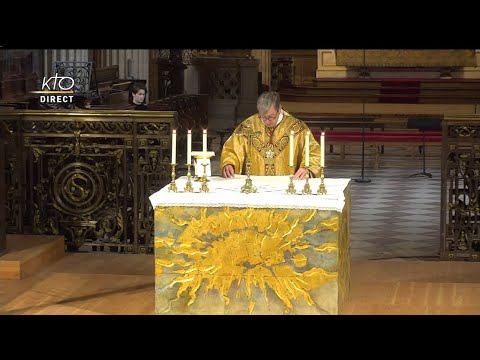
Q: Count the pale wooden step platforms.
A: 1